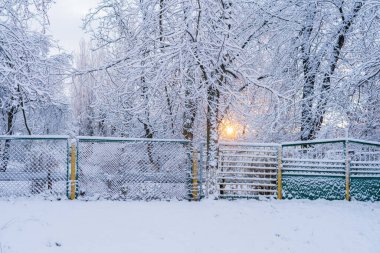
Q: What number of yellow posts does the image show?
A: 4